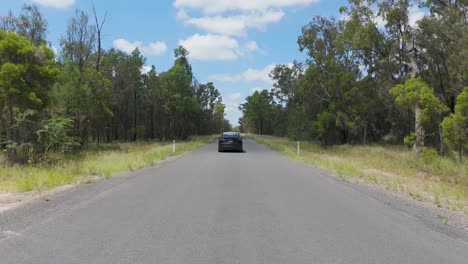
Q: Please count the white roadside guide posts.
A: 2